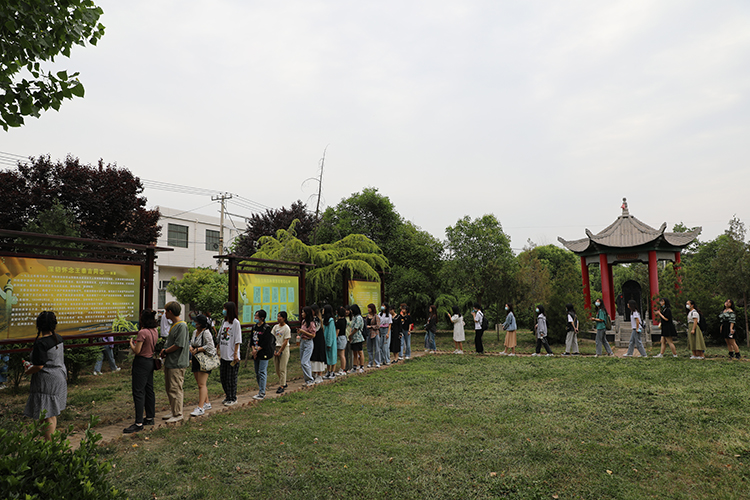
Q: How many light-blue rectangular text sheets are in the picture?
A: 10